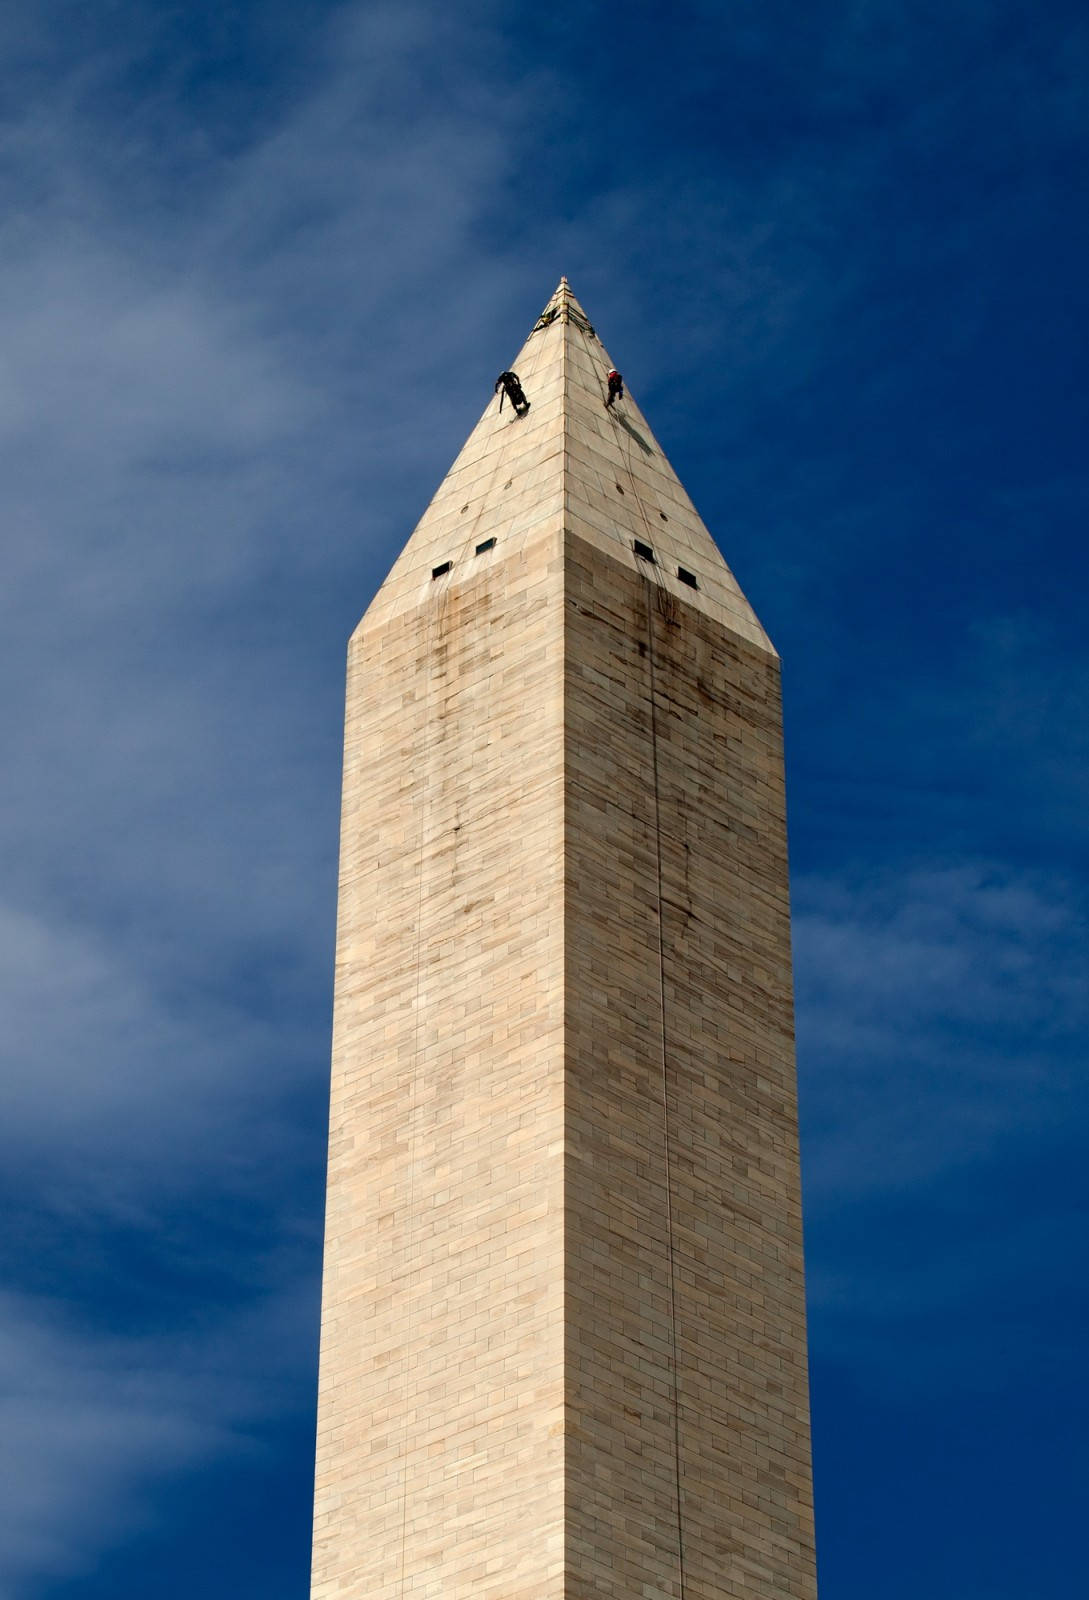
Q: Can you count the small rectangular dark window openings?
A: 4